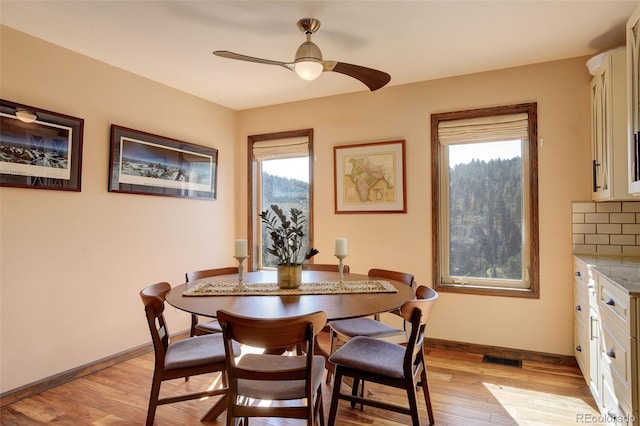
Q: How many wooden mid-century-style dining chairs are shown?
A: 6